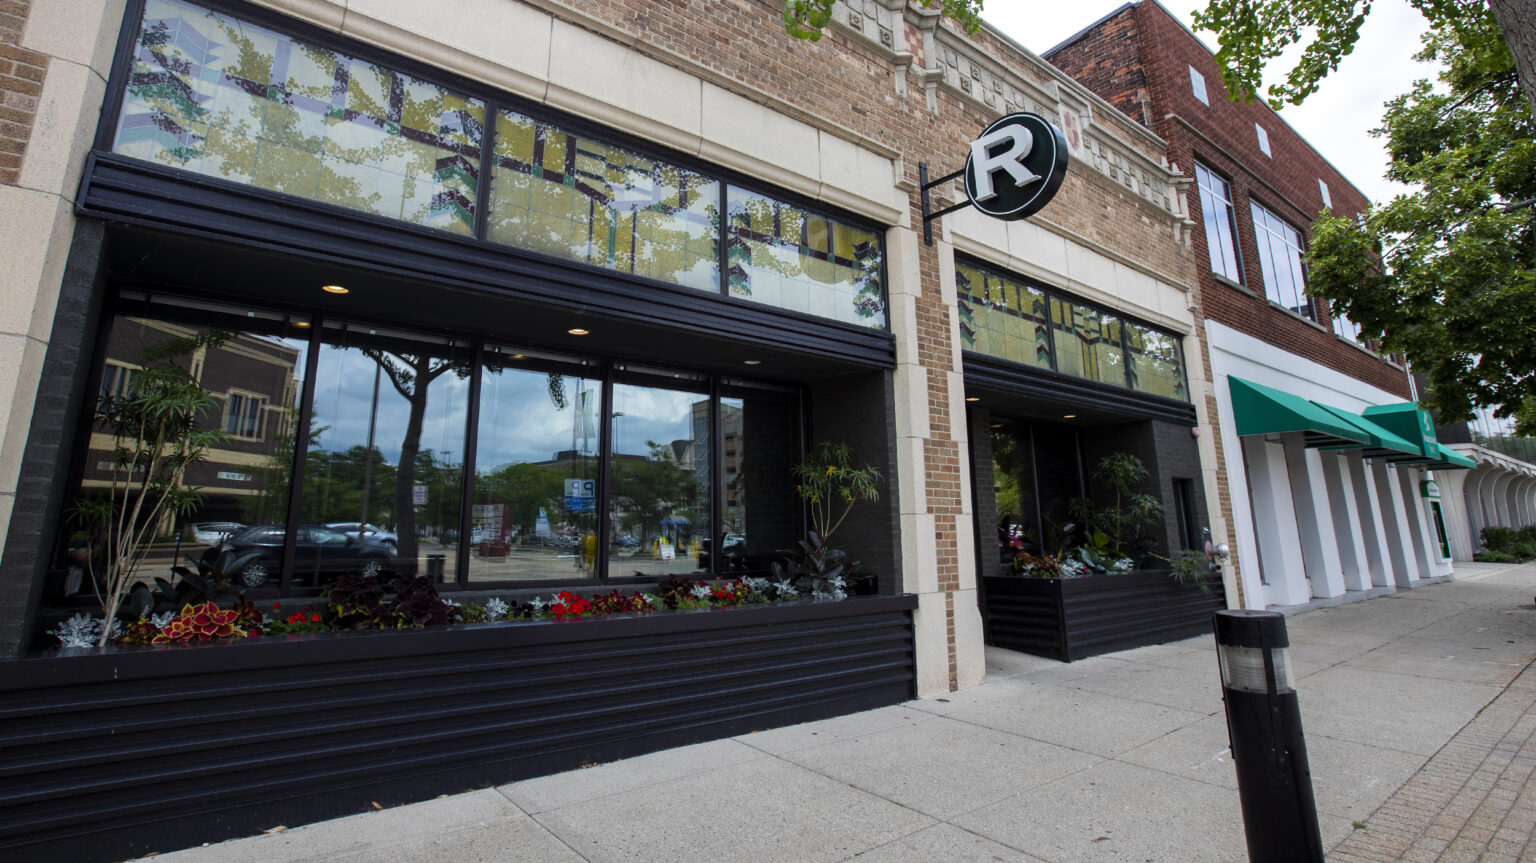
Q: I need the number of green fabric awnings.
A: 4